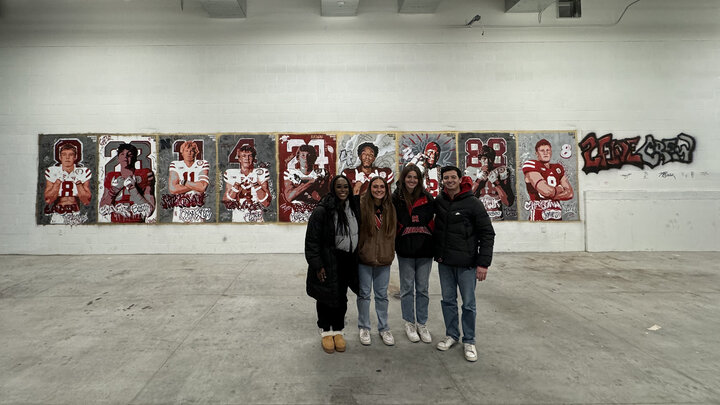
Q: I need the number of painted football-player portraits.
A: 9